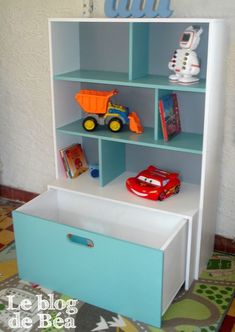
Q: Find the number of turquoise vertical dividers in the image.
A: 3